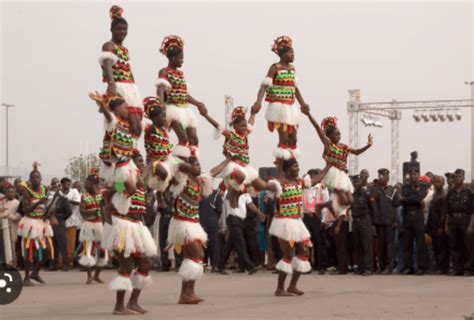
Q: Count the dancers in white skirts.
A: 12